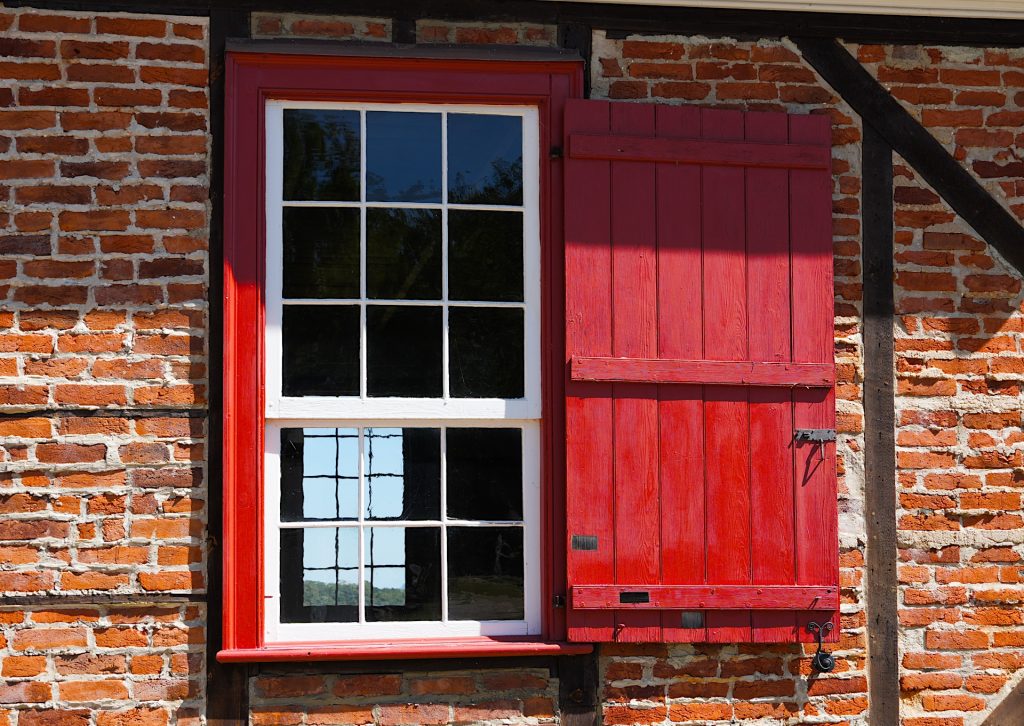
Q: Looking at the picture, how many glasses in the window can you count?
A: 15